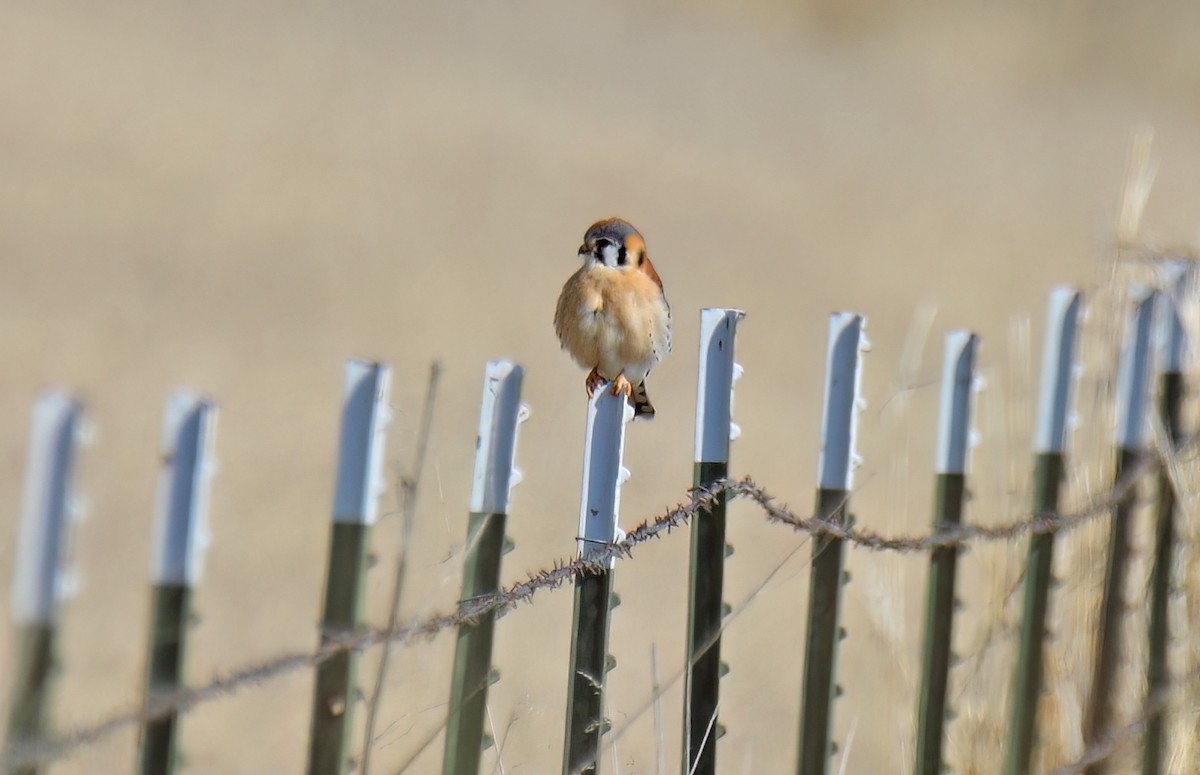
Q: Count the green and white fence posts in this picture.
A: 11